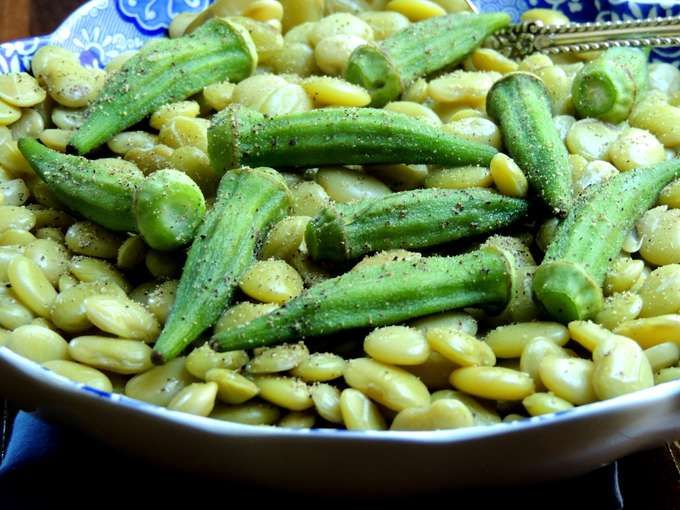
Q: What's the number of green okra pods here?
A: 10